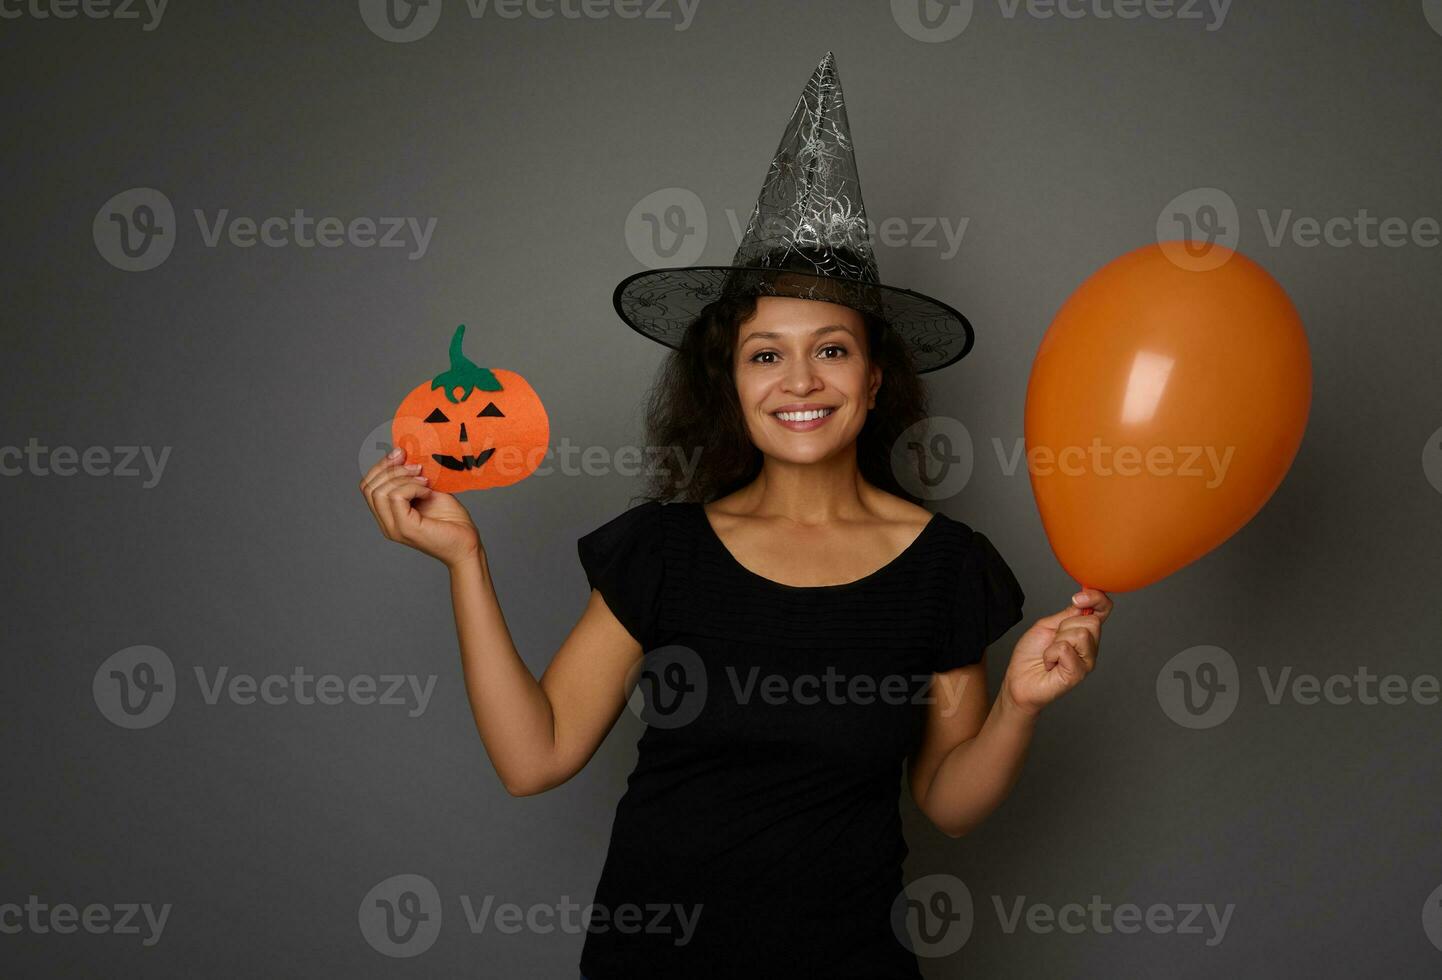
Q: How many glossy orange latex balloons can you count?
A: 1